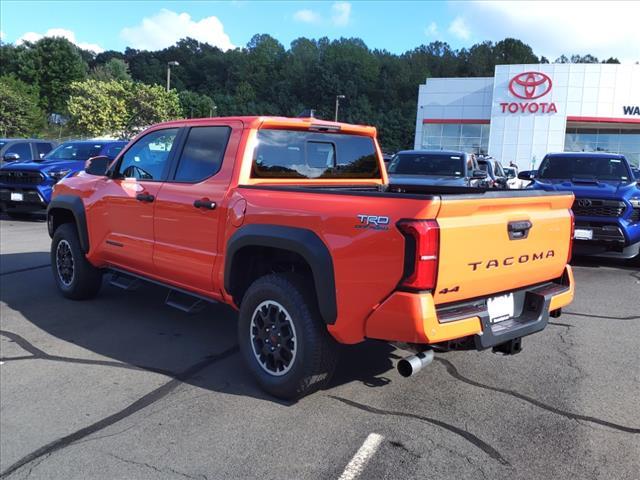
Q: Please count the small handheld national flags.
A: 0